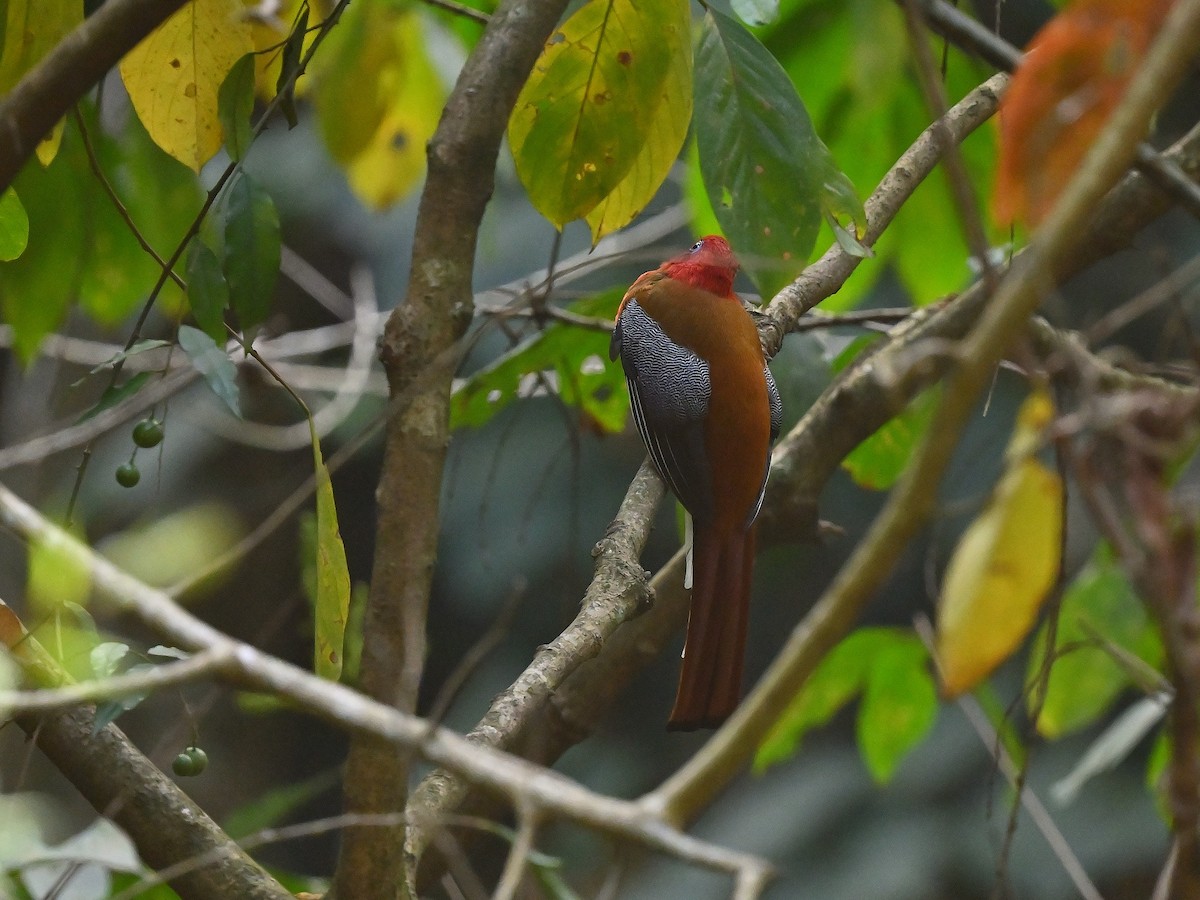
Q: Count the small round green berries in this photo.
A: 4